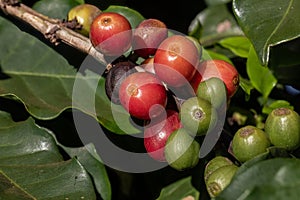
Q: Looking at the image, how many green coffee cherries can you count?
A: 7